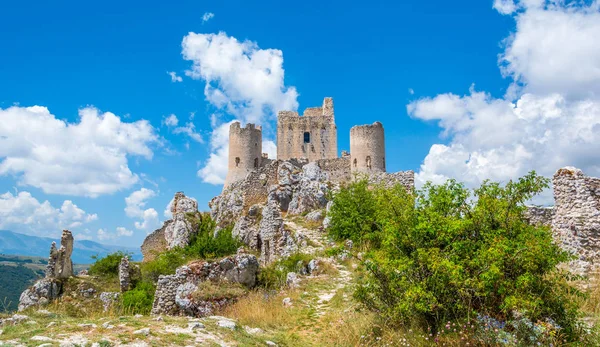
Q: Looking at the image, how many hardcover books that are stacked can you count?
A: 0